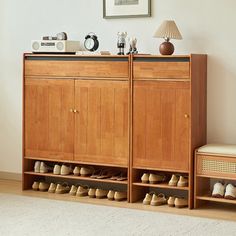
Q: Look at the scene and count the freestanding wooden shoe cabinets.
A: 2